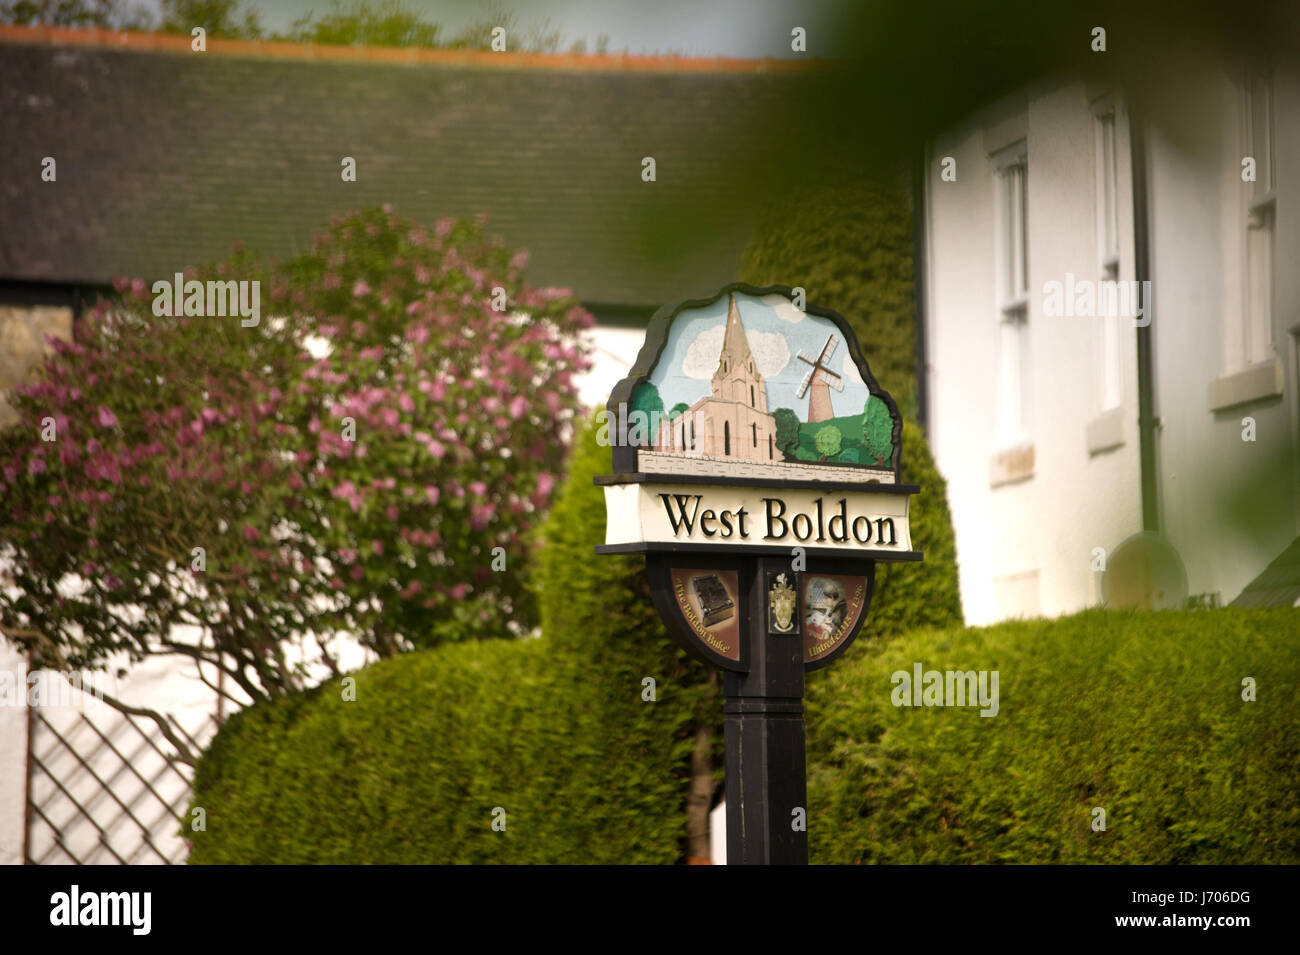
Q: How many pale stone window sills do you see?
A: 3